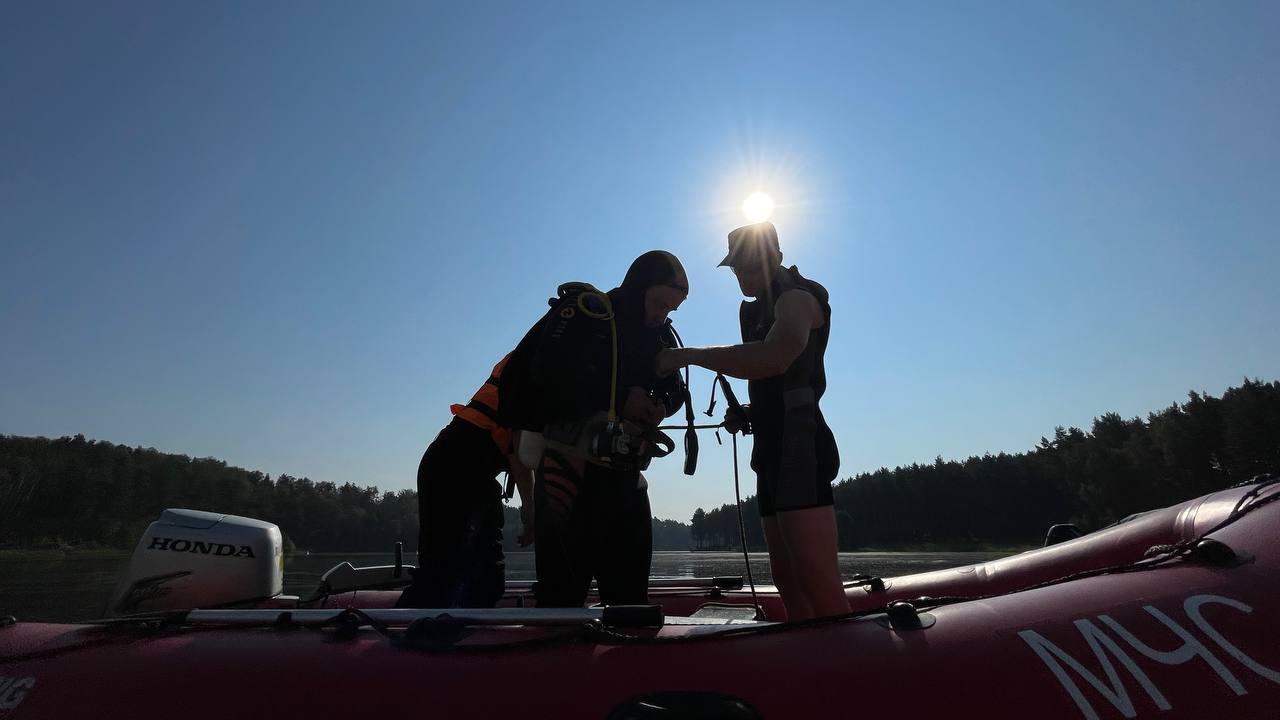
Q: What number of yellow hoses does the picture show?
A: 1